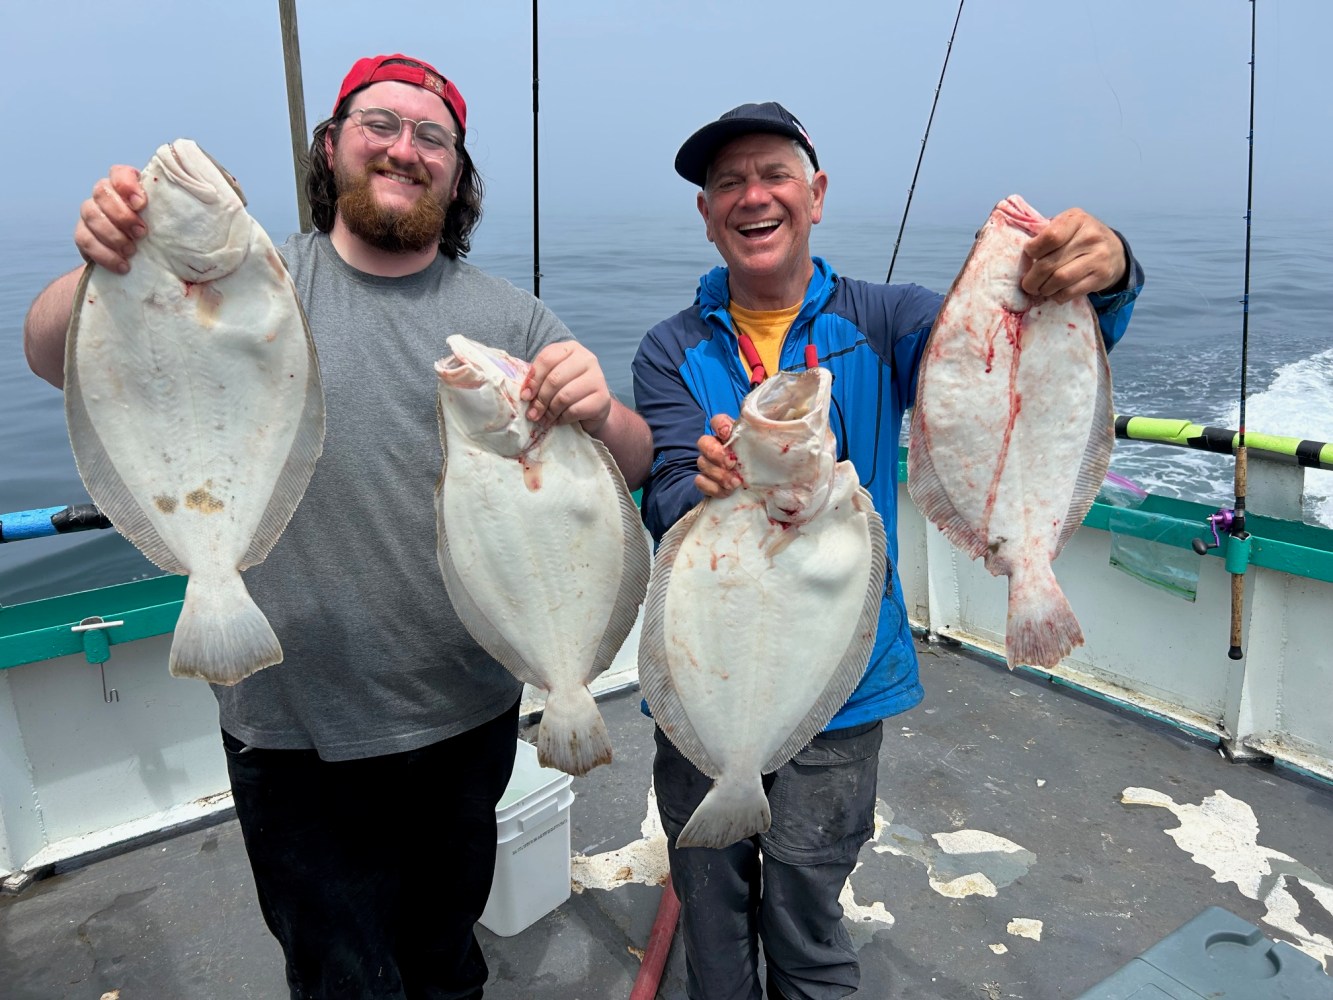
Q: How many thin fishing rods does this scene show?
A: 3